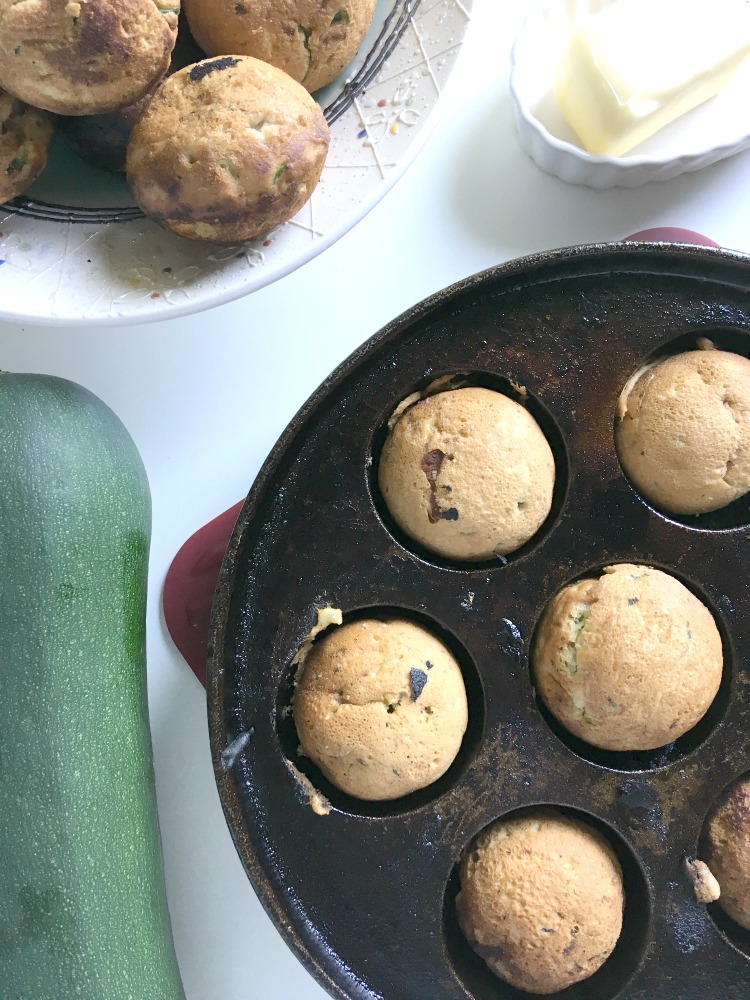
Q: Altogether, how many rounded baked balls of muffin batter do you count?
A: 11